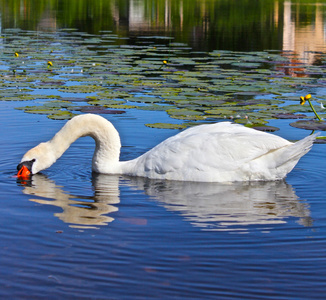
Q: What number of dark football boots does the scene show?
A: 0